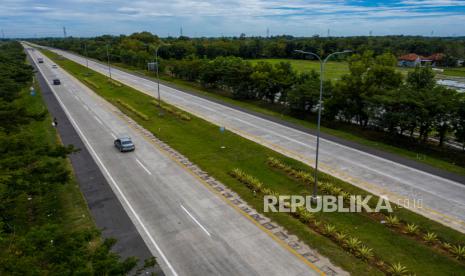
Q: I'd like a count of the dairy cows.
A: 0